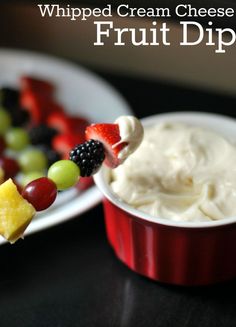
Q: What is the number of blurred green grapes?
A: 4